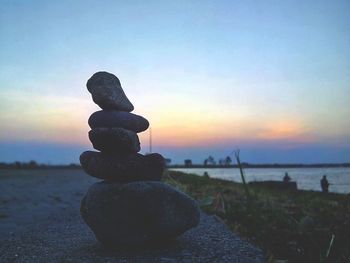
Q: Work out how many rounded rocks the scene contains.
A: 5